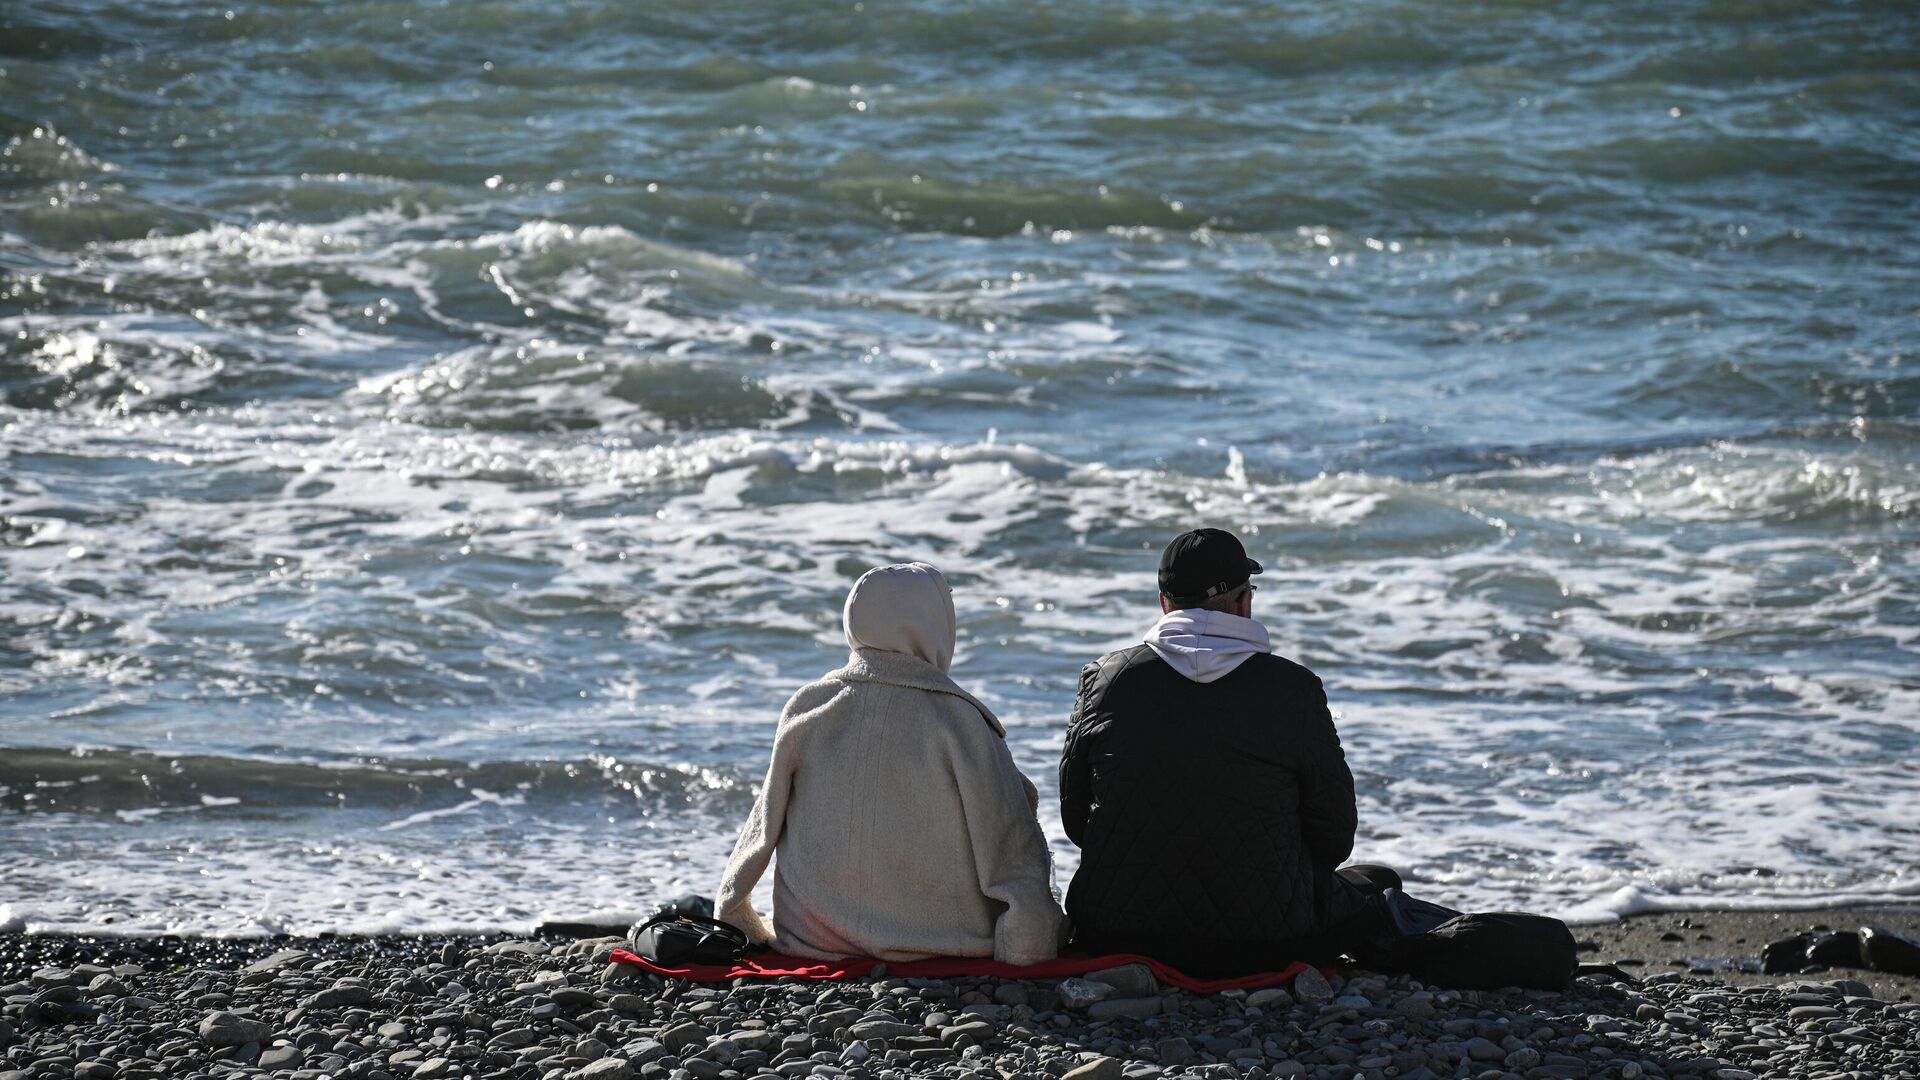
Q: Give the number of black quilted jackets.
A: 1